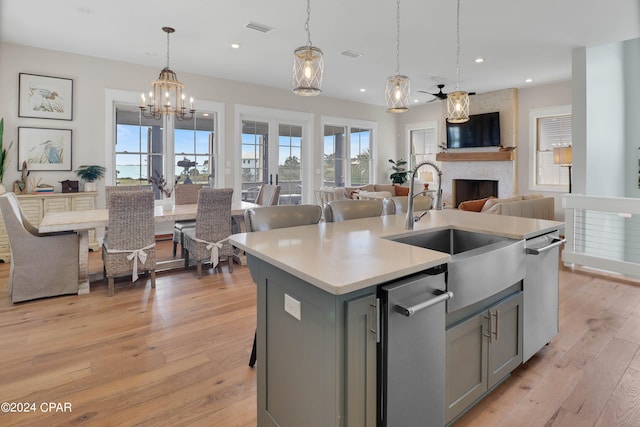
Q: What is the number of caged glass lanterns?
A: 3